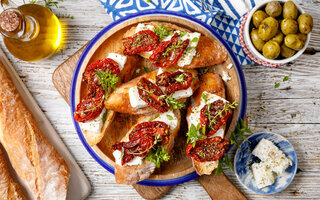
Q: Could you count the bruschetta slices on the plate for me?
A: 5